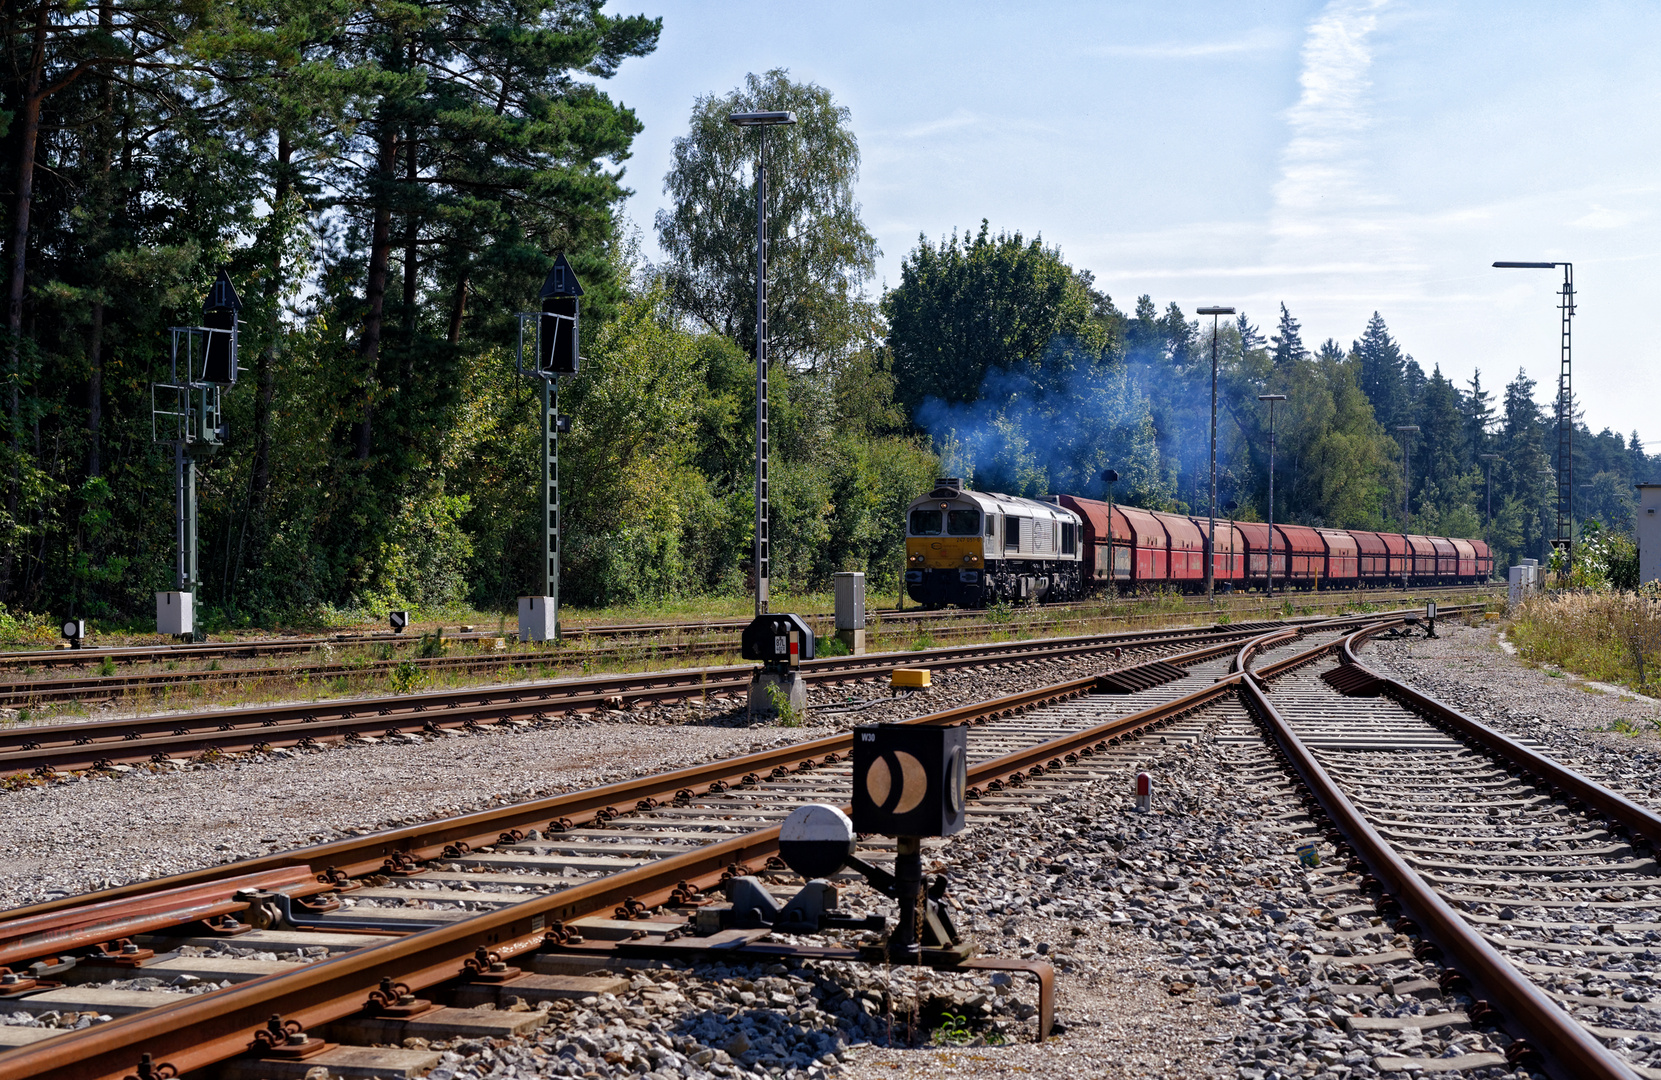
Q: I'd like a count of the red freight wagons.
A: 13